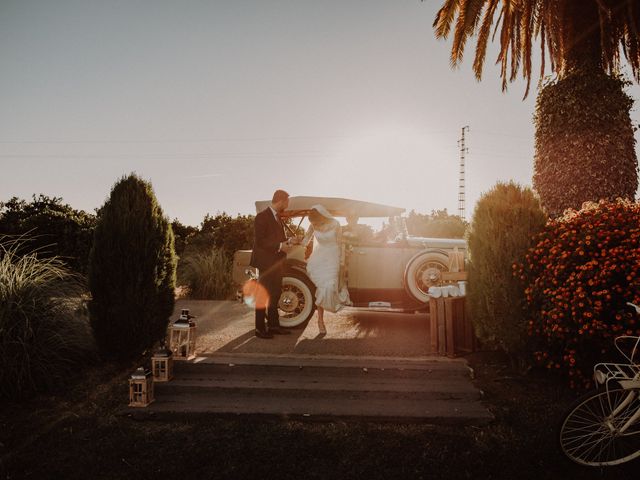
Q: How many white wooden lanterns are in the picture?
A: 3